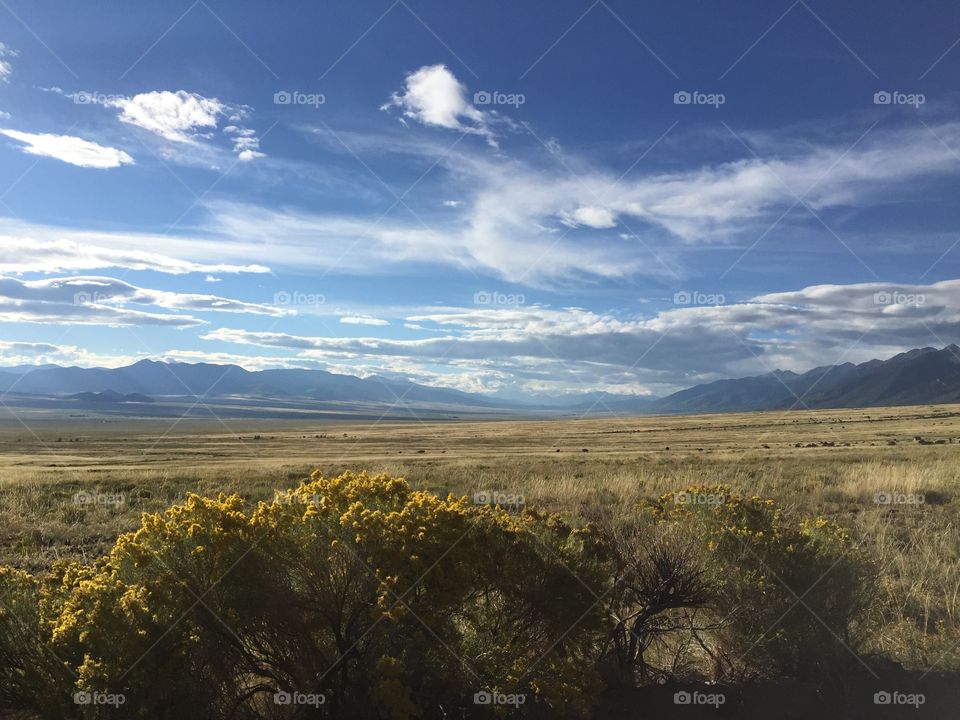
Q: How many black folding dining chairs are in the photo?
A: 0